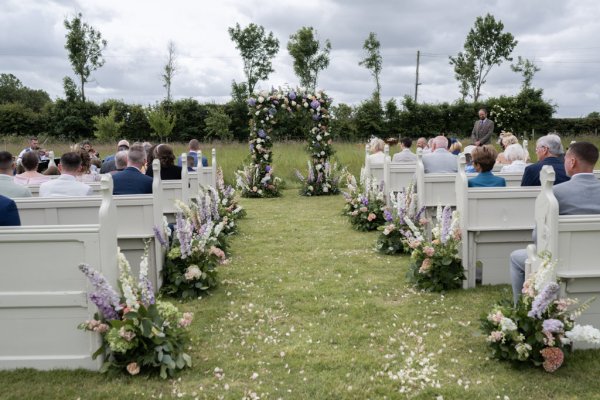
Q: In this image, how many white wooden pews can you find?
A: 10